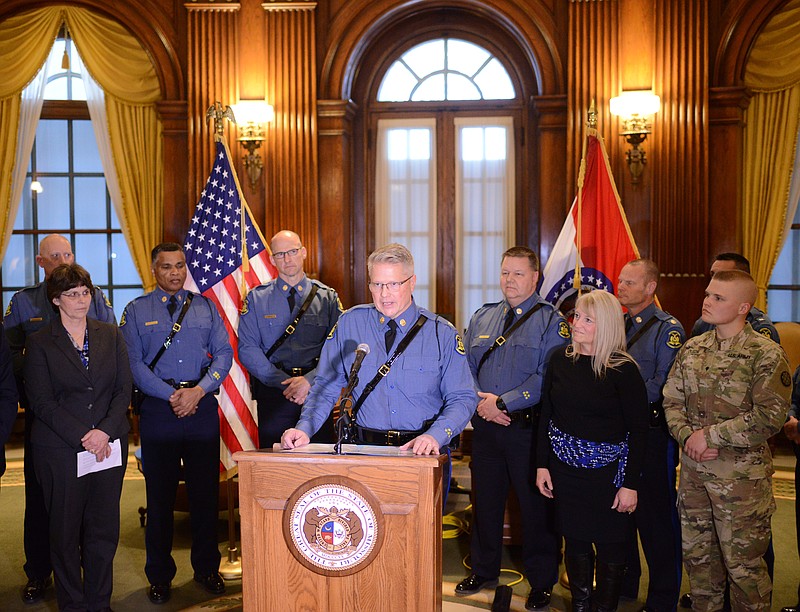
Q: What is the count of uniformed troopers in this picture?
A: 7